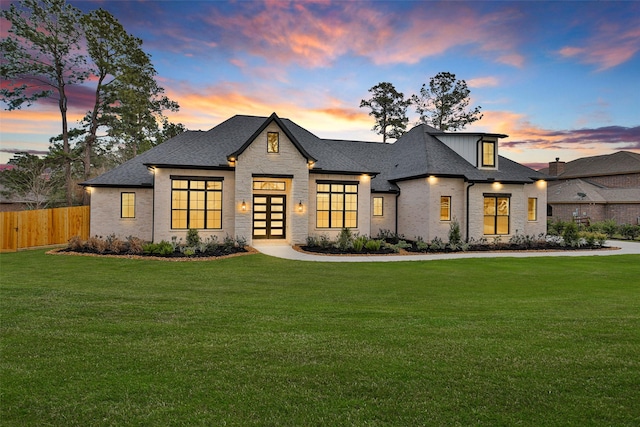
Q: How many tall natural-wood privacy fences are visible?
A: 1